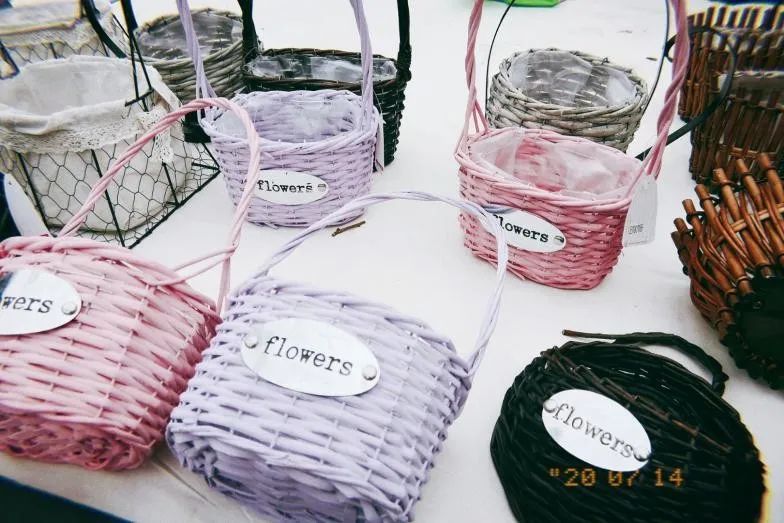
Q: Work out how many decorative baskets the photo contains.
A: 13